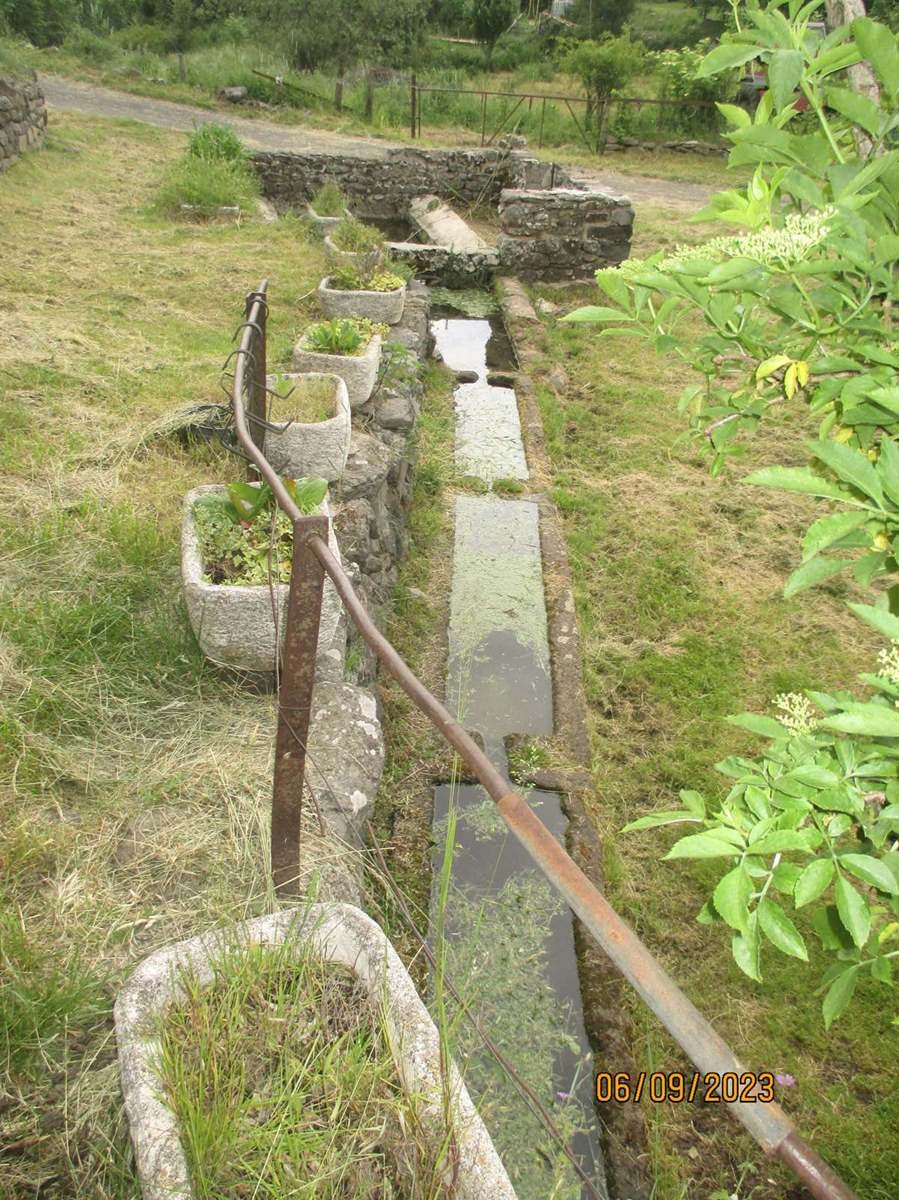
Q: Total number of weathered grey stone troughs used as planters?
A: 7